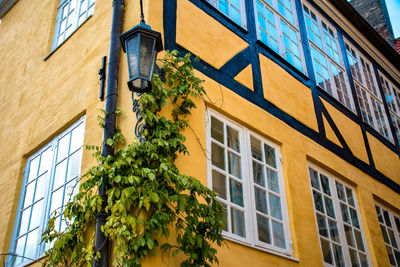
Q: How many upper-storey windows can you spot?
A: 6